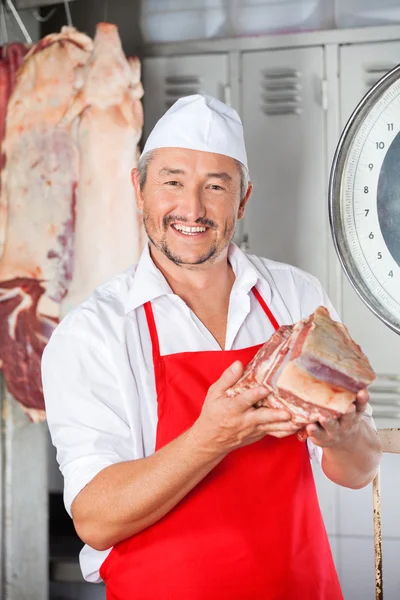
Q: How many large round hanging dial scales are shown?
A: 1